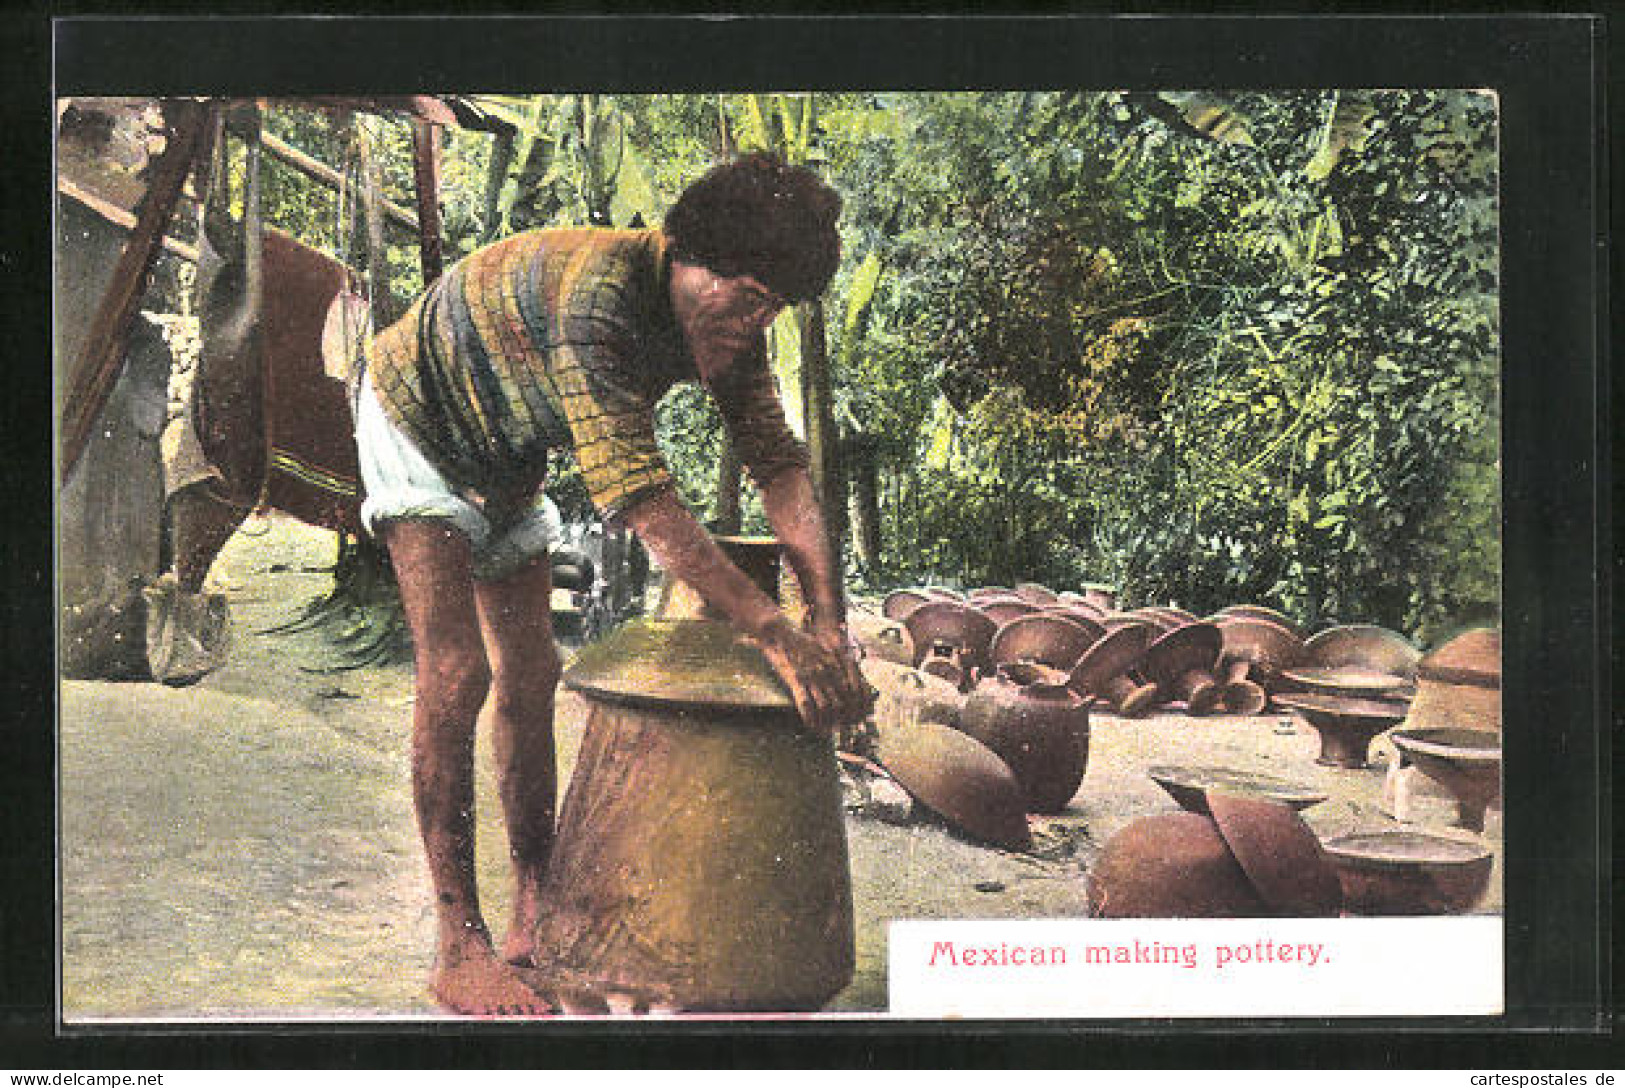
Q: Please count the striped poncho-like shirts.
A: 1